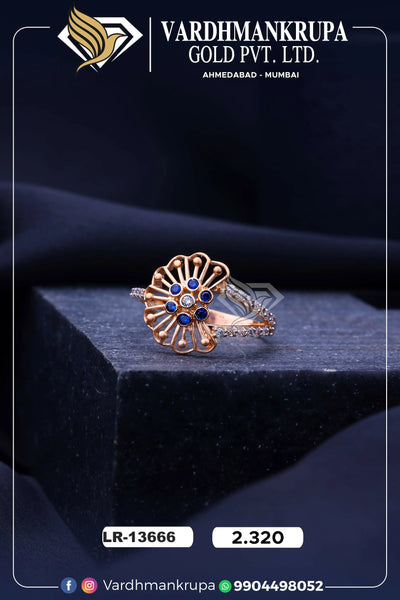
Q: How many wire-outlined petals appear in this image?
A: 9